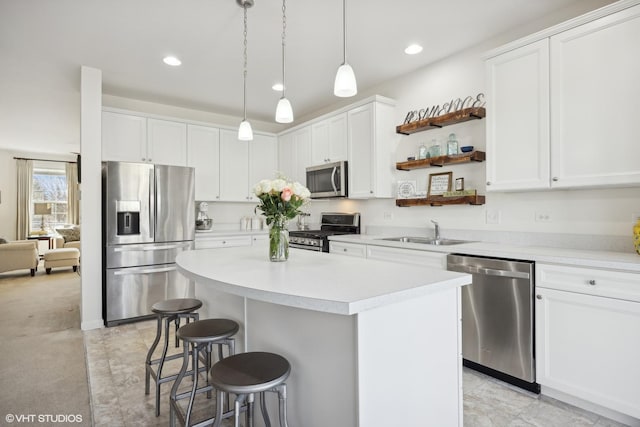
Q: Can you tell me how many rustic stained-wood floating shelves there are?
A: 3